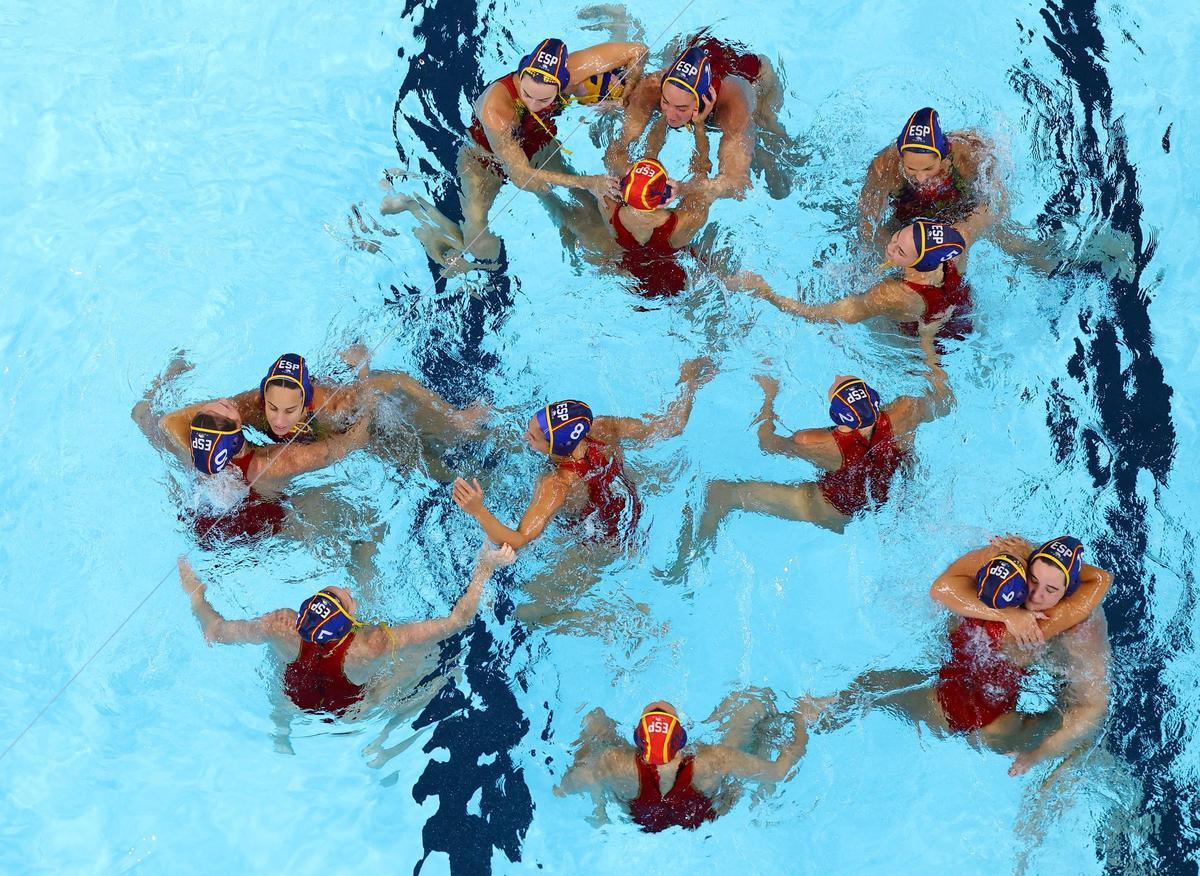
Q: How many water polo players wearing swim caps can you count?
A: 13